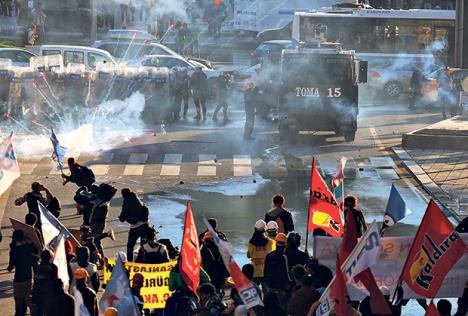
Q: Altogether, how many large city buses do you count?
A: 1